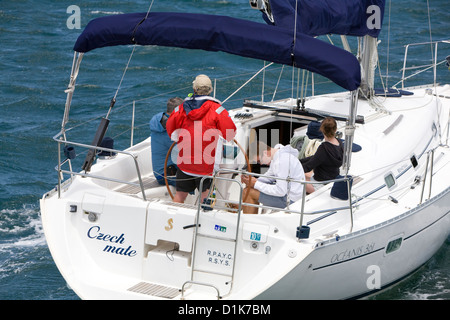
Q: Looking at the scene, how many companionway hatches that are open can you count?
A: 1